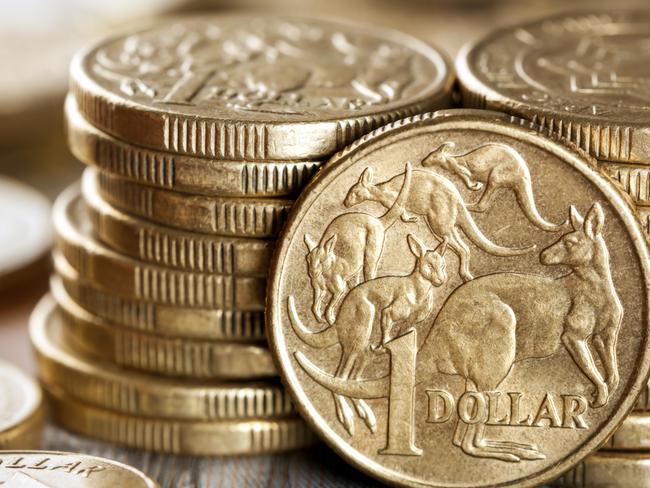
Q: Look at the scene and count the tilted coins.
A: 1